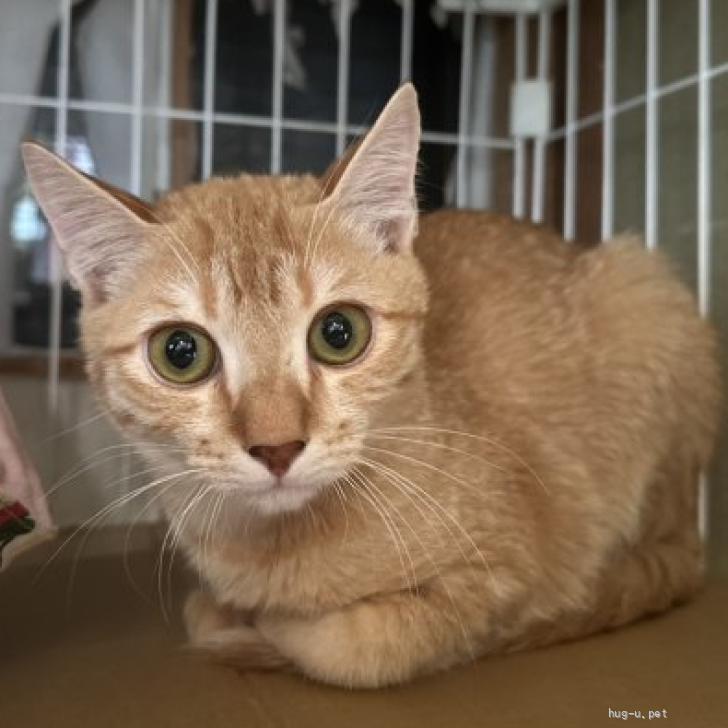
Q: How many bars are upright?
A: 13